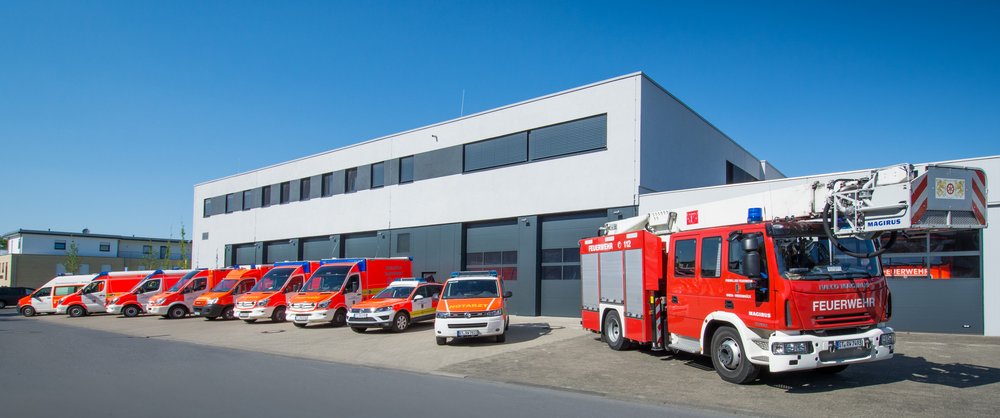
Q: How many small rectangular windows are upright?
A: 10